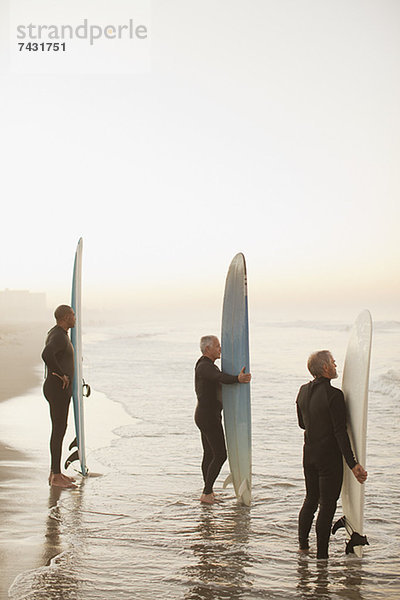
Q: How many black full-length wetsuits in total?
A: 3